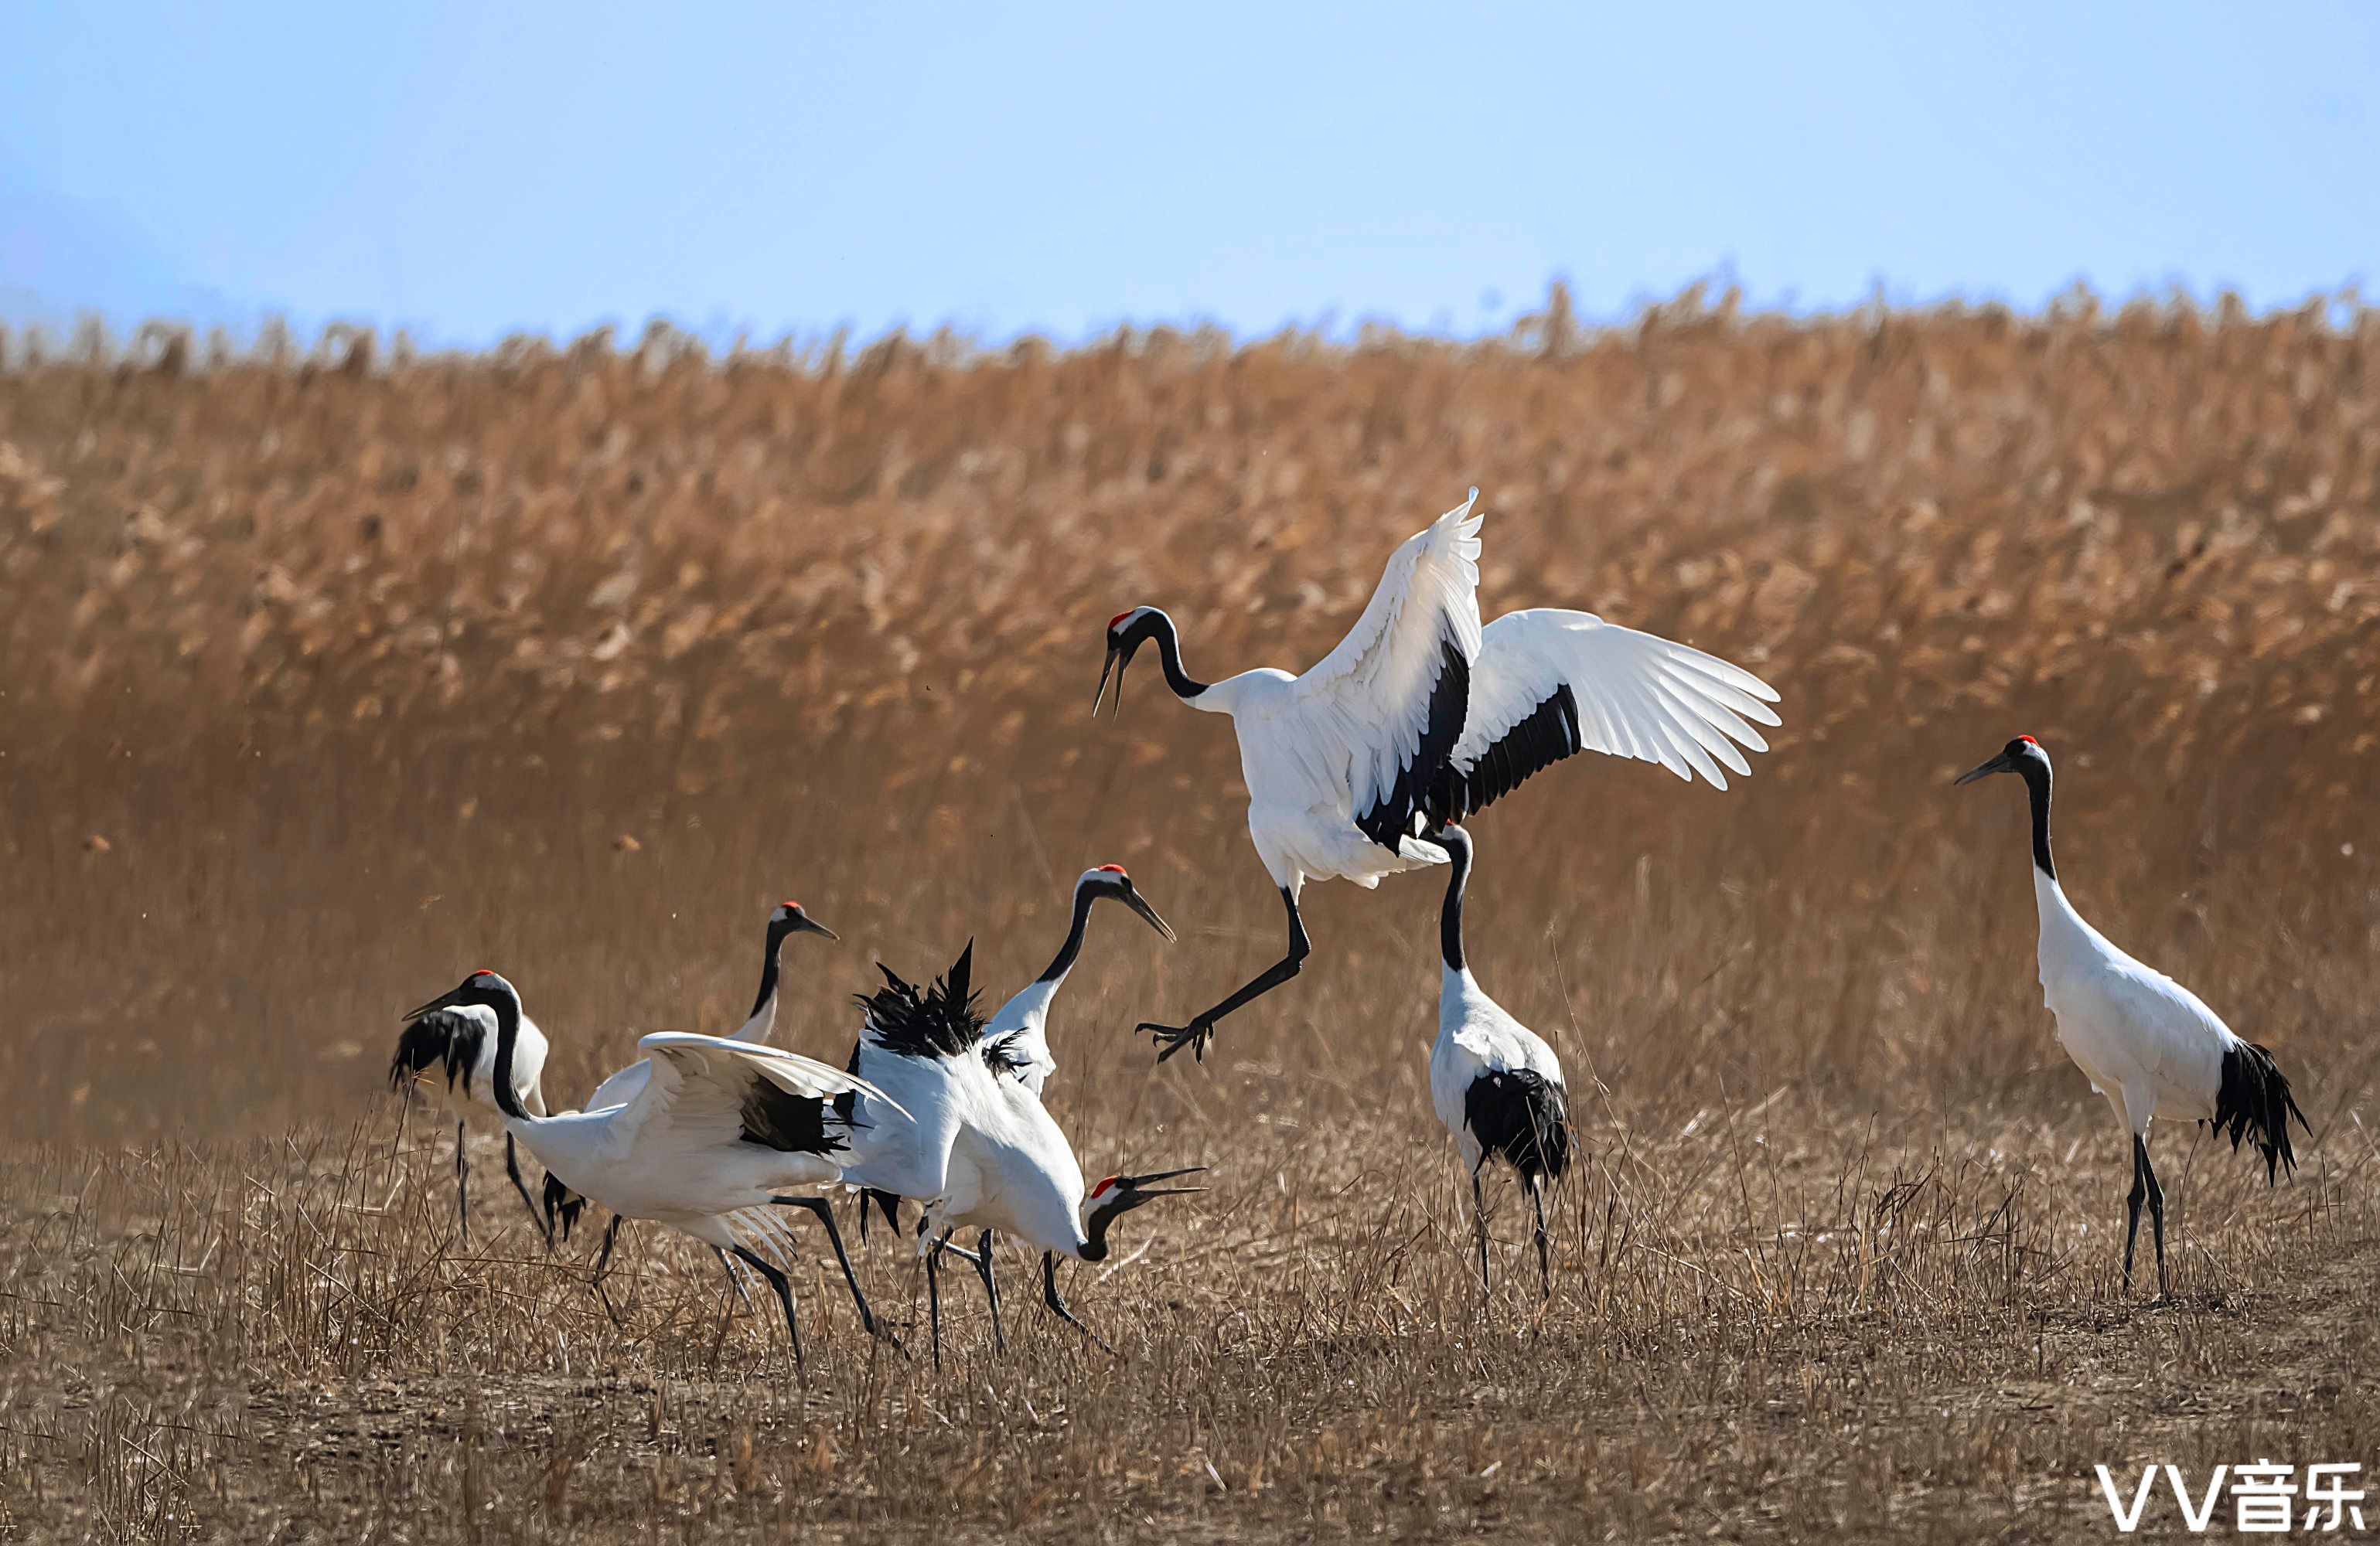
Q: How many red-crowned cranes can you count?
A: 8